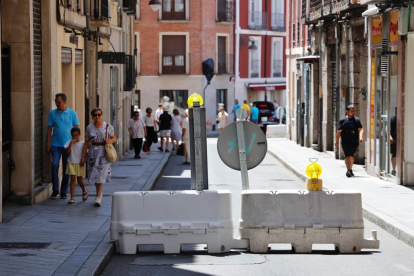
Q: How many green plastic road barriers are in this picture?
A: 0